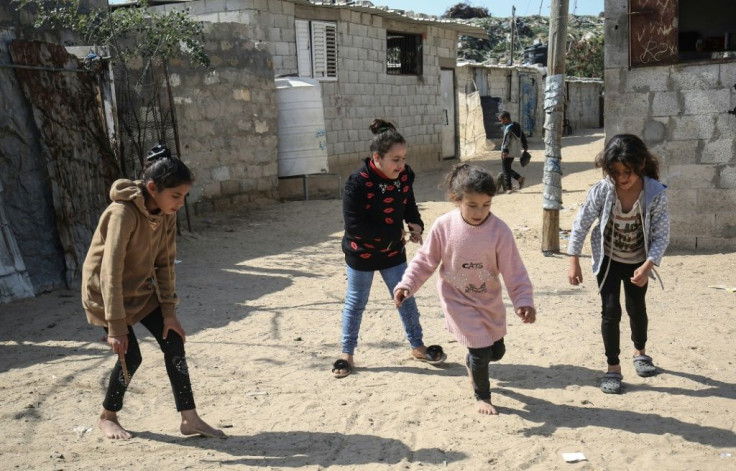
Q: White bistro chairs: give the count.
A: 0